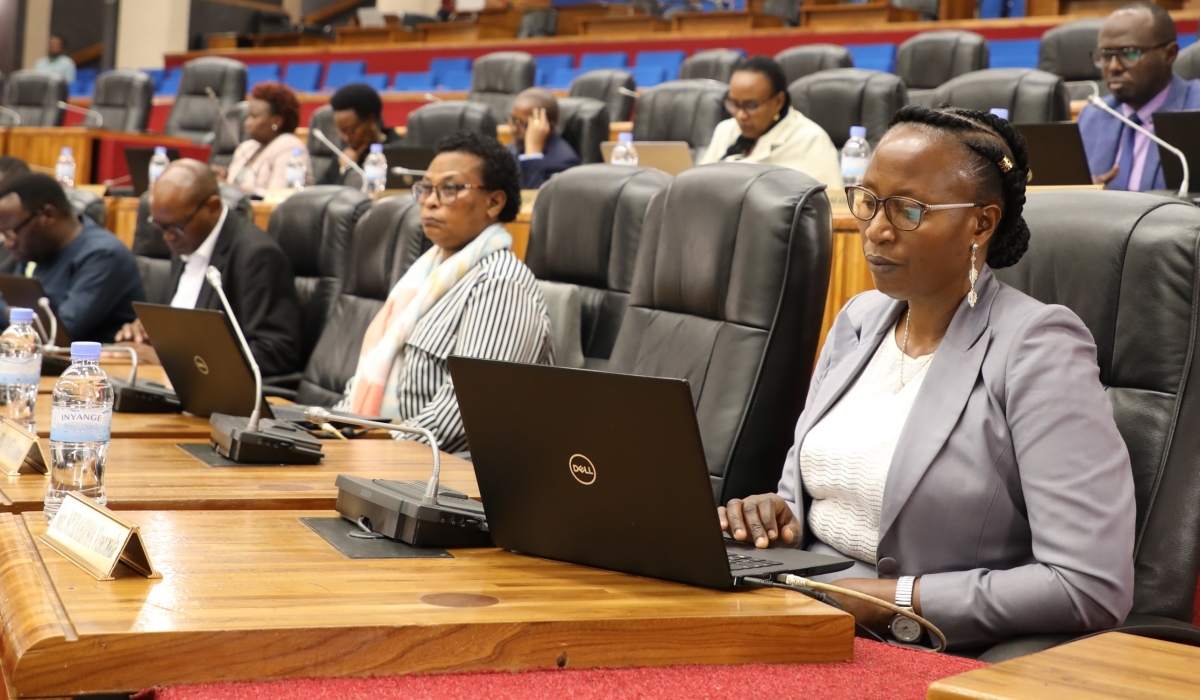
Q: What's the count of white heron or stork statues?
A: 0